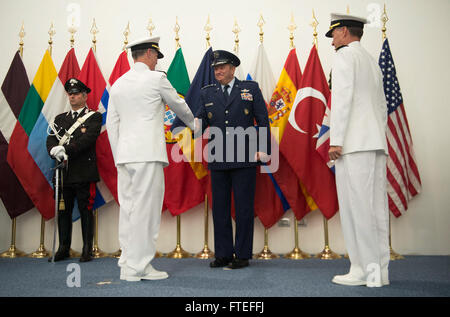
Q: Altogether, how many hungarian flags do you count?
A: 0